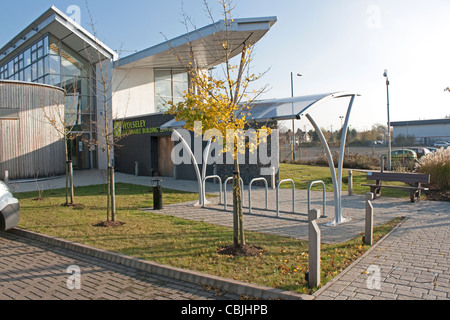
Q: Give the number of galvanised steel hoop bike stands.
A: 5